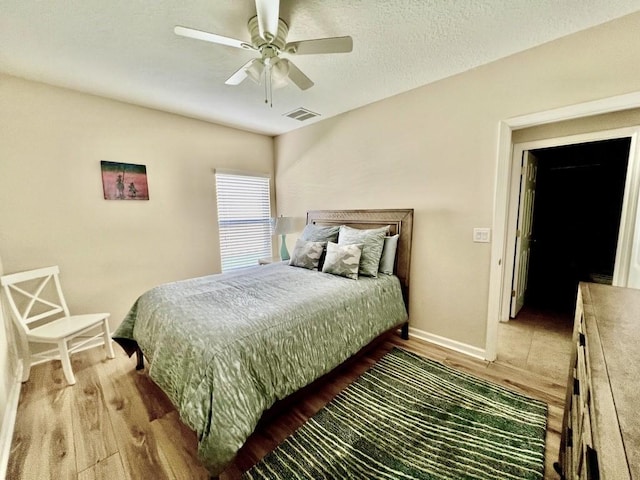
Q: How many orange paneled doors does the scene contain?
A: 0